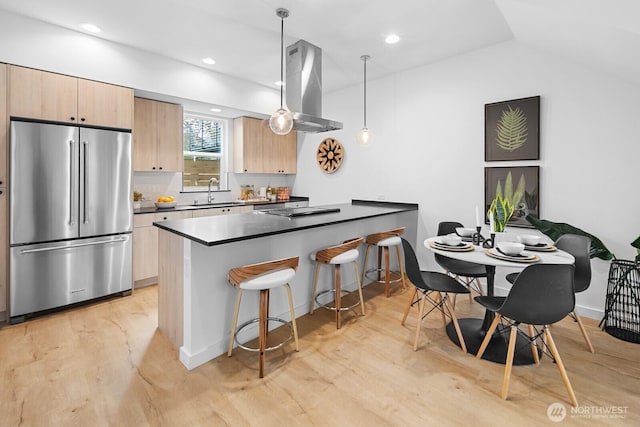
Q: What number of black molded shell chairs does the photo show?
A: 4